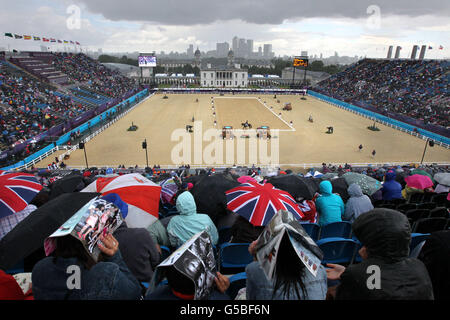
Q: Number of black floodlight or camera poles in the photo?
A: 3